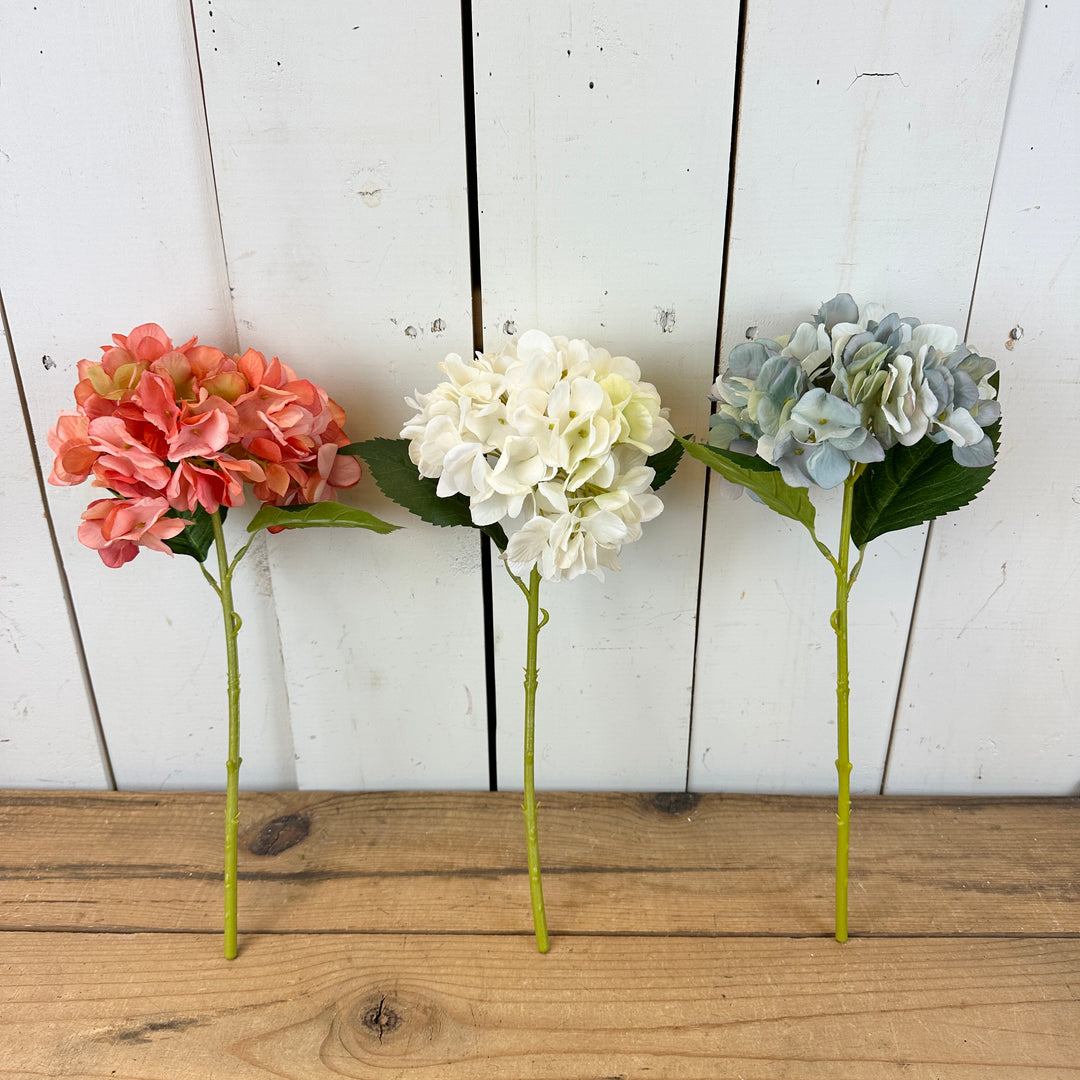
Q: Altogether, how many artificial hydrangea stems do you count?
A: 3